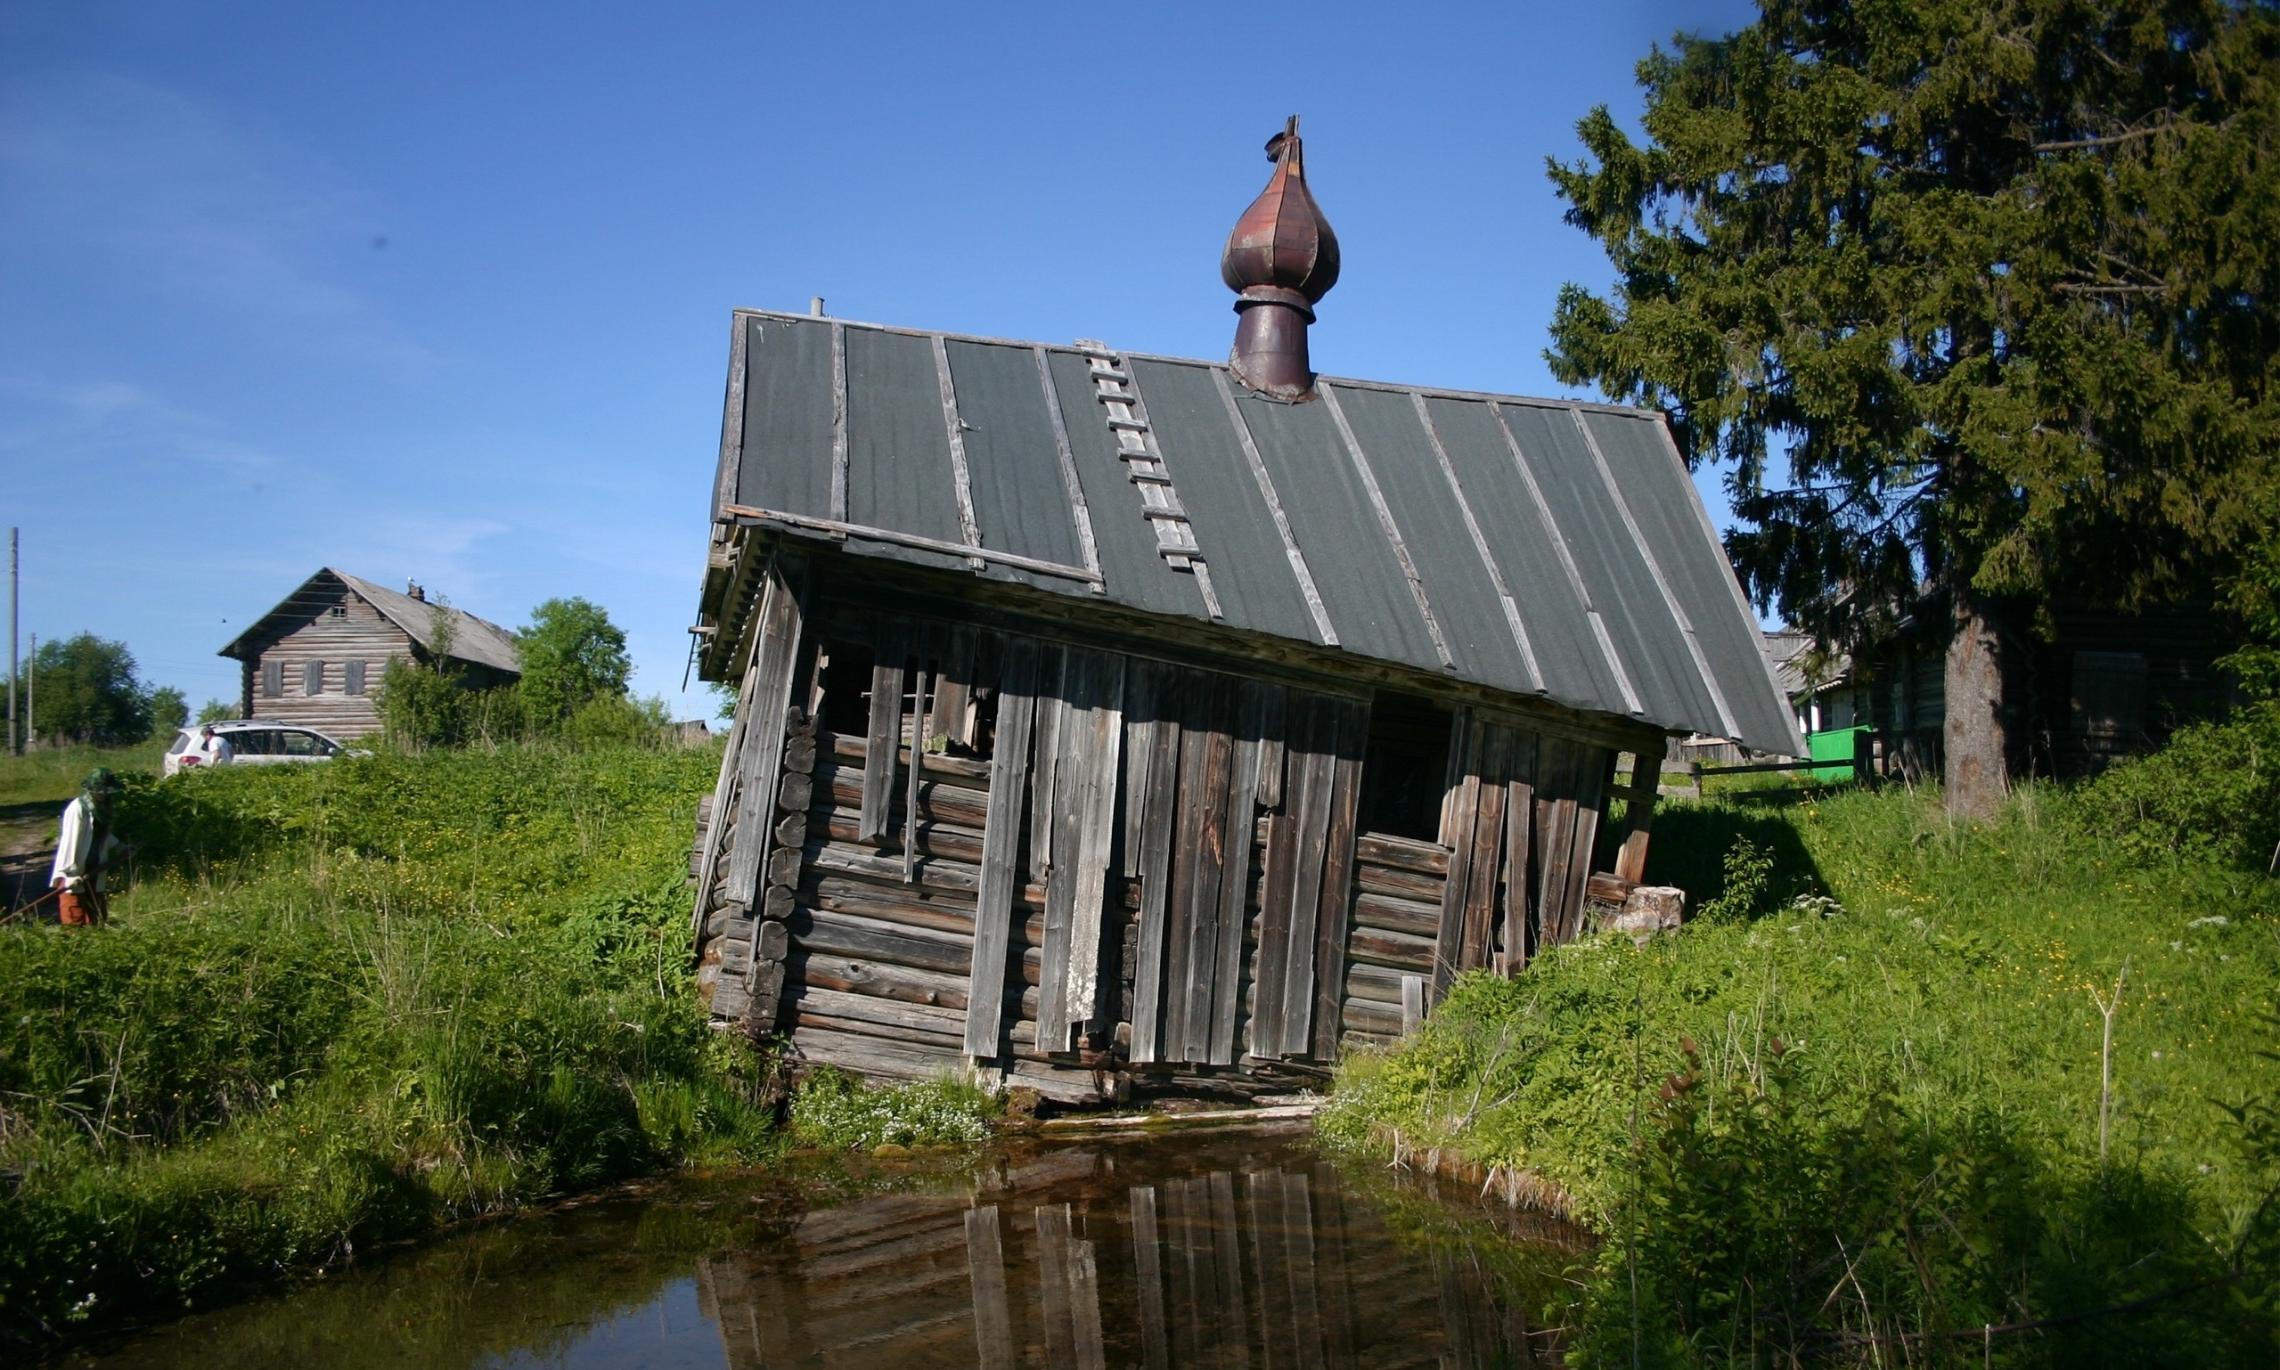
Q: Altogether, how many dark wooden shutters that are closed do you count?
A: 3